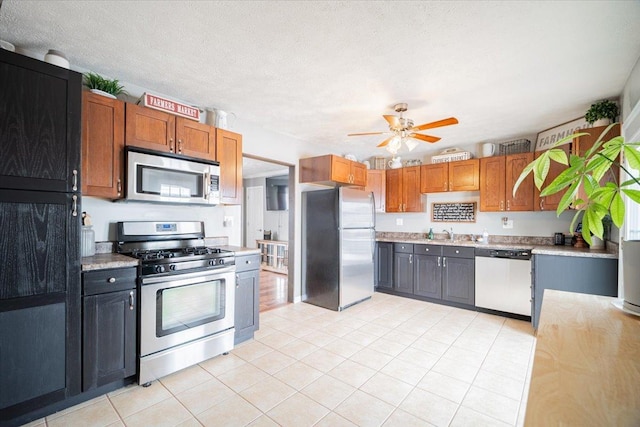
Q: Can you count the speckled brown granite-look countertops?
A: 3